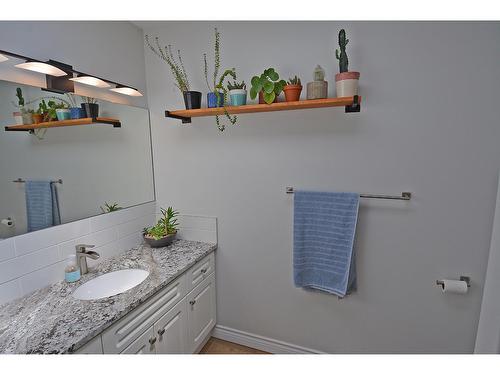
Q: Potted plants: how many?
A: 8